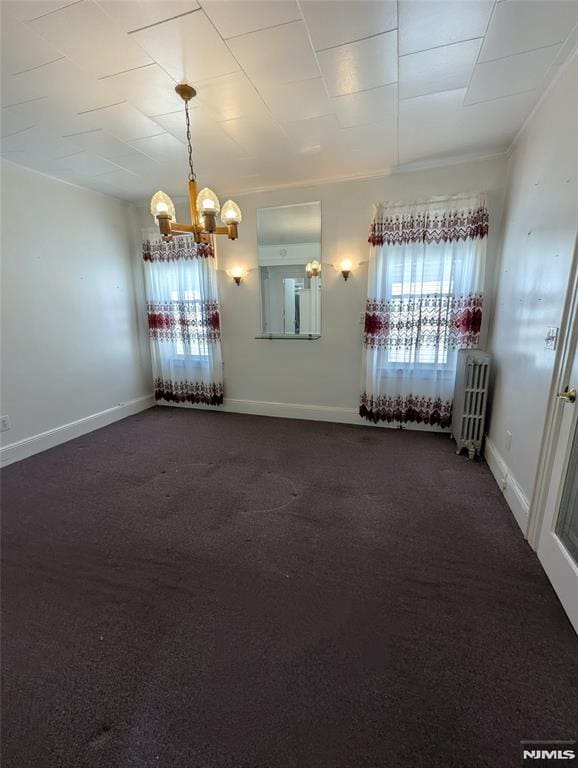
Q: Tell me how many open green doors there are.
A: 0